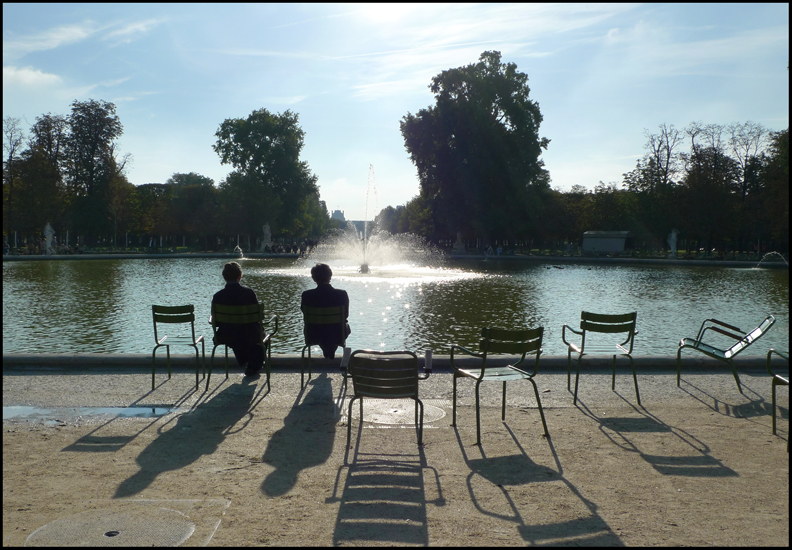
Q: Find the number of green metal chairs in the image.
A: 8